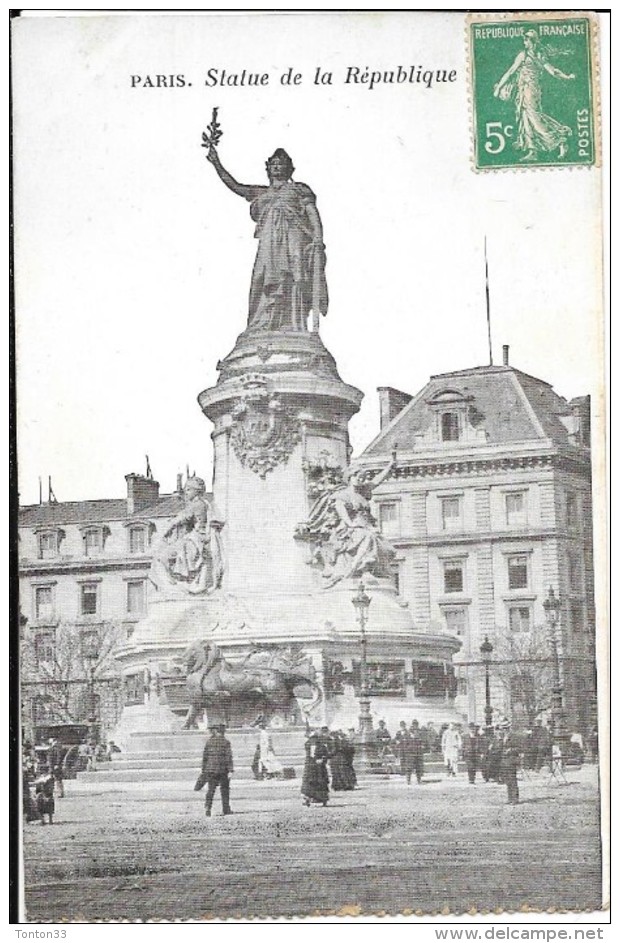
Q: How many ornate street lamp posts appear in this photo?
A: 3